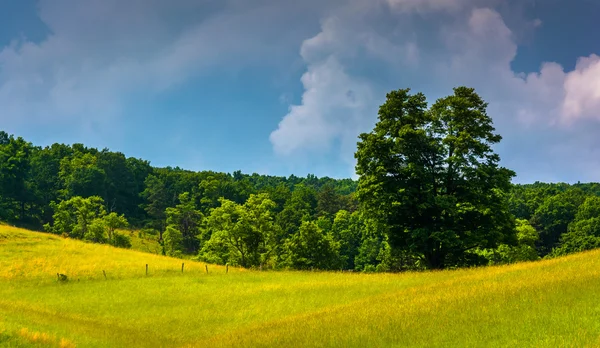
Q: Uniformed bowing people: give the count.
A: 0